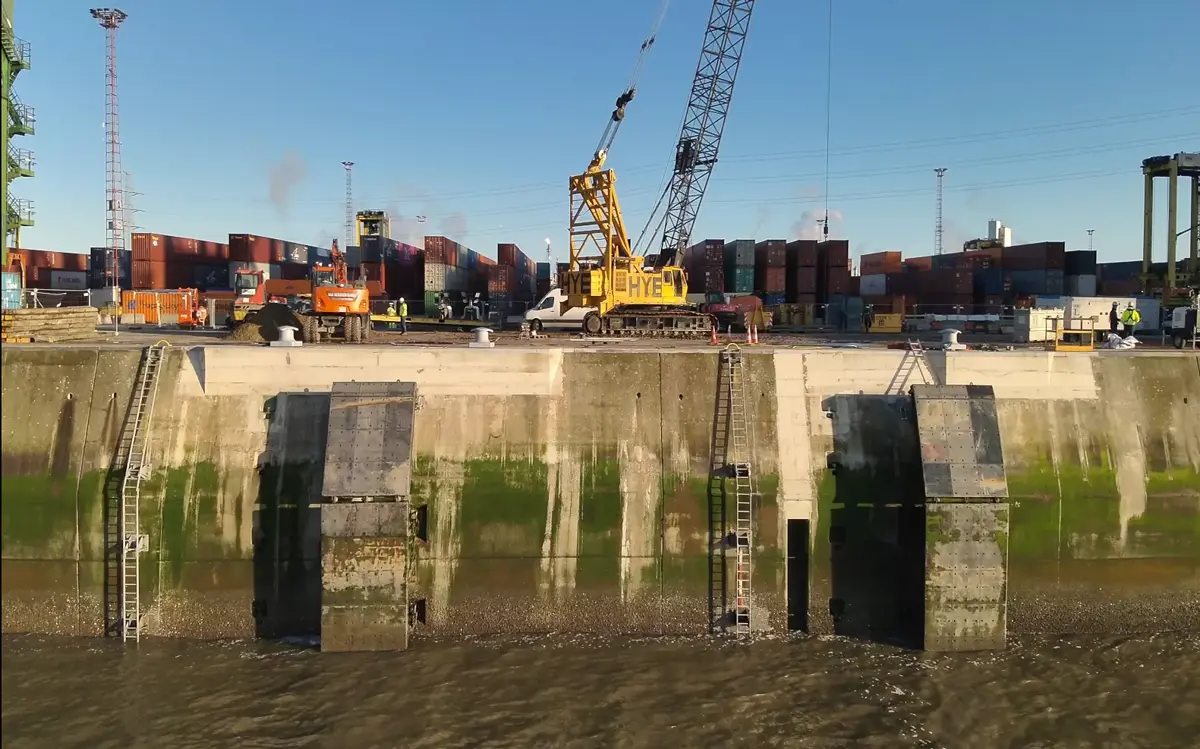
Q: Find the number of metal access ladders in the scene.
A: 3